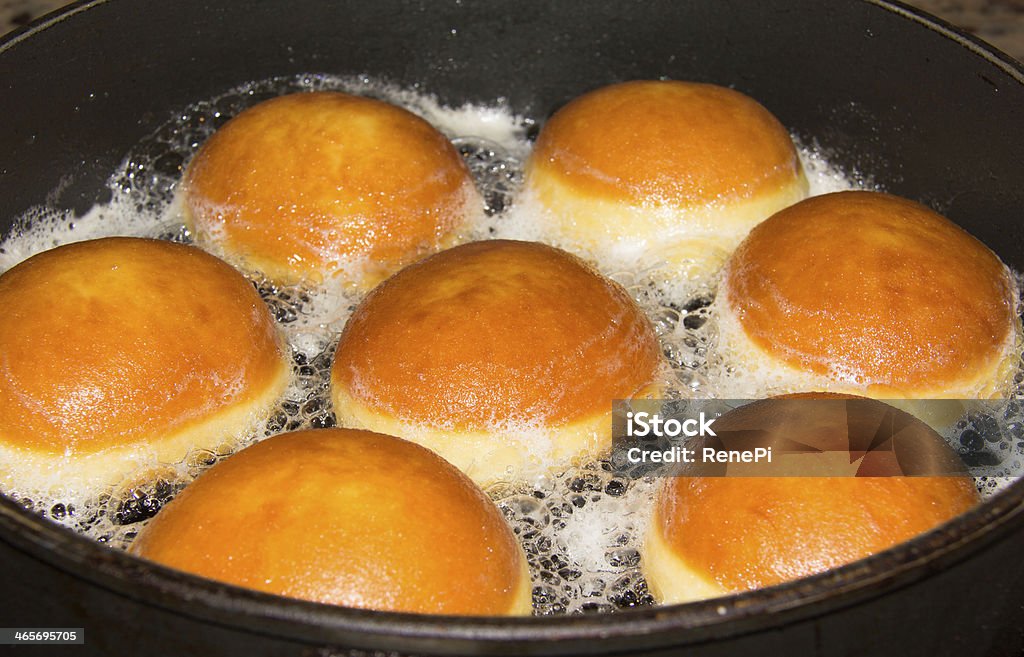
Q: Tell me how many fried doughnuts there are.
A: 7